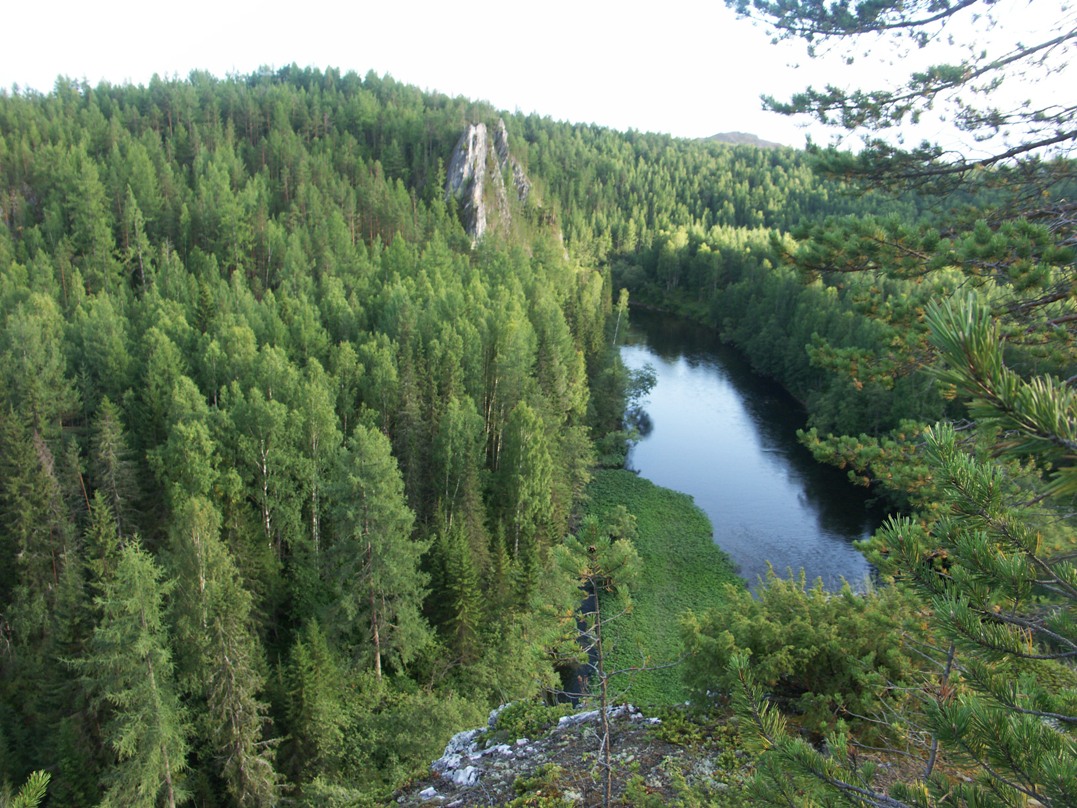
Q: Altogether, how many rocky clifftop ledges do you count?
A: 1